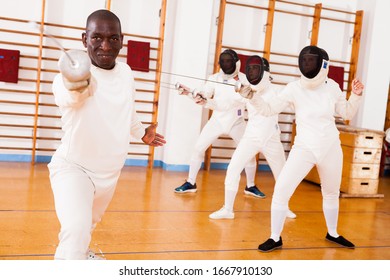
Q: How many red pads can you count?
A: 4